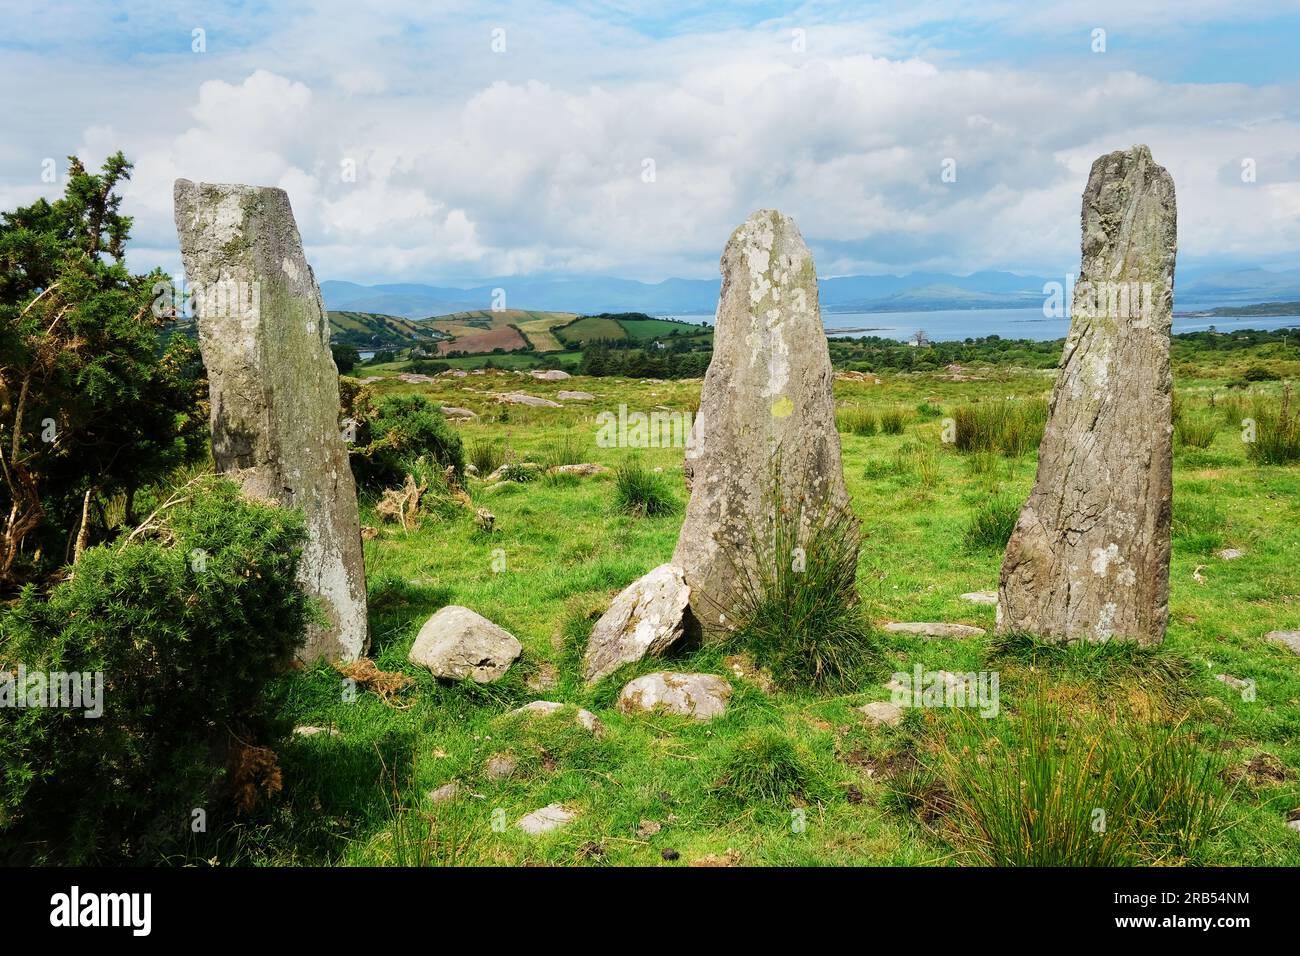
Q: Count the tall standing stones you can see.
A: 3